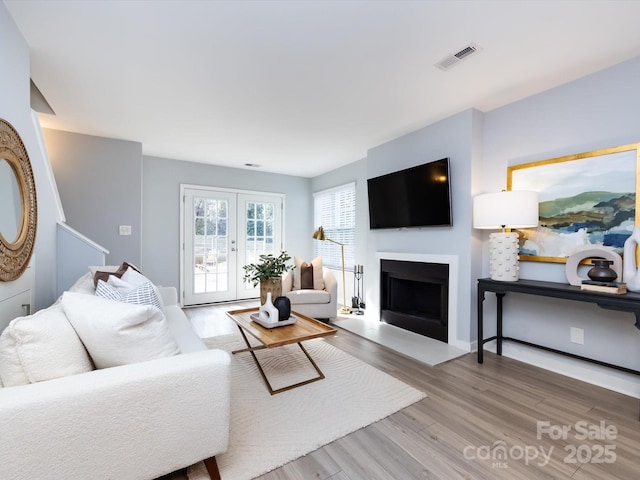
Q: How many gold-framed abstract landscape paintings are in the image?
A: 1